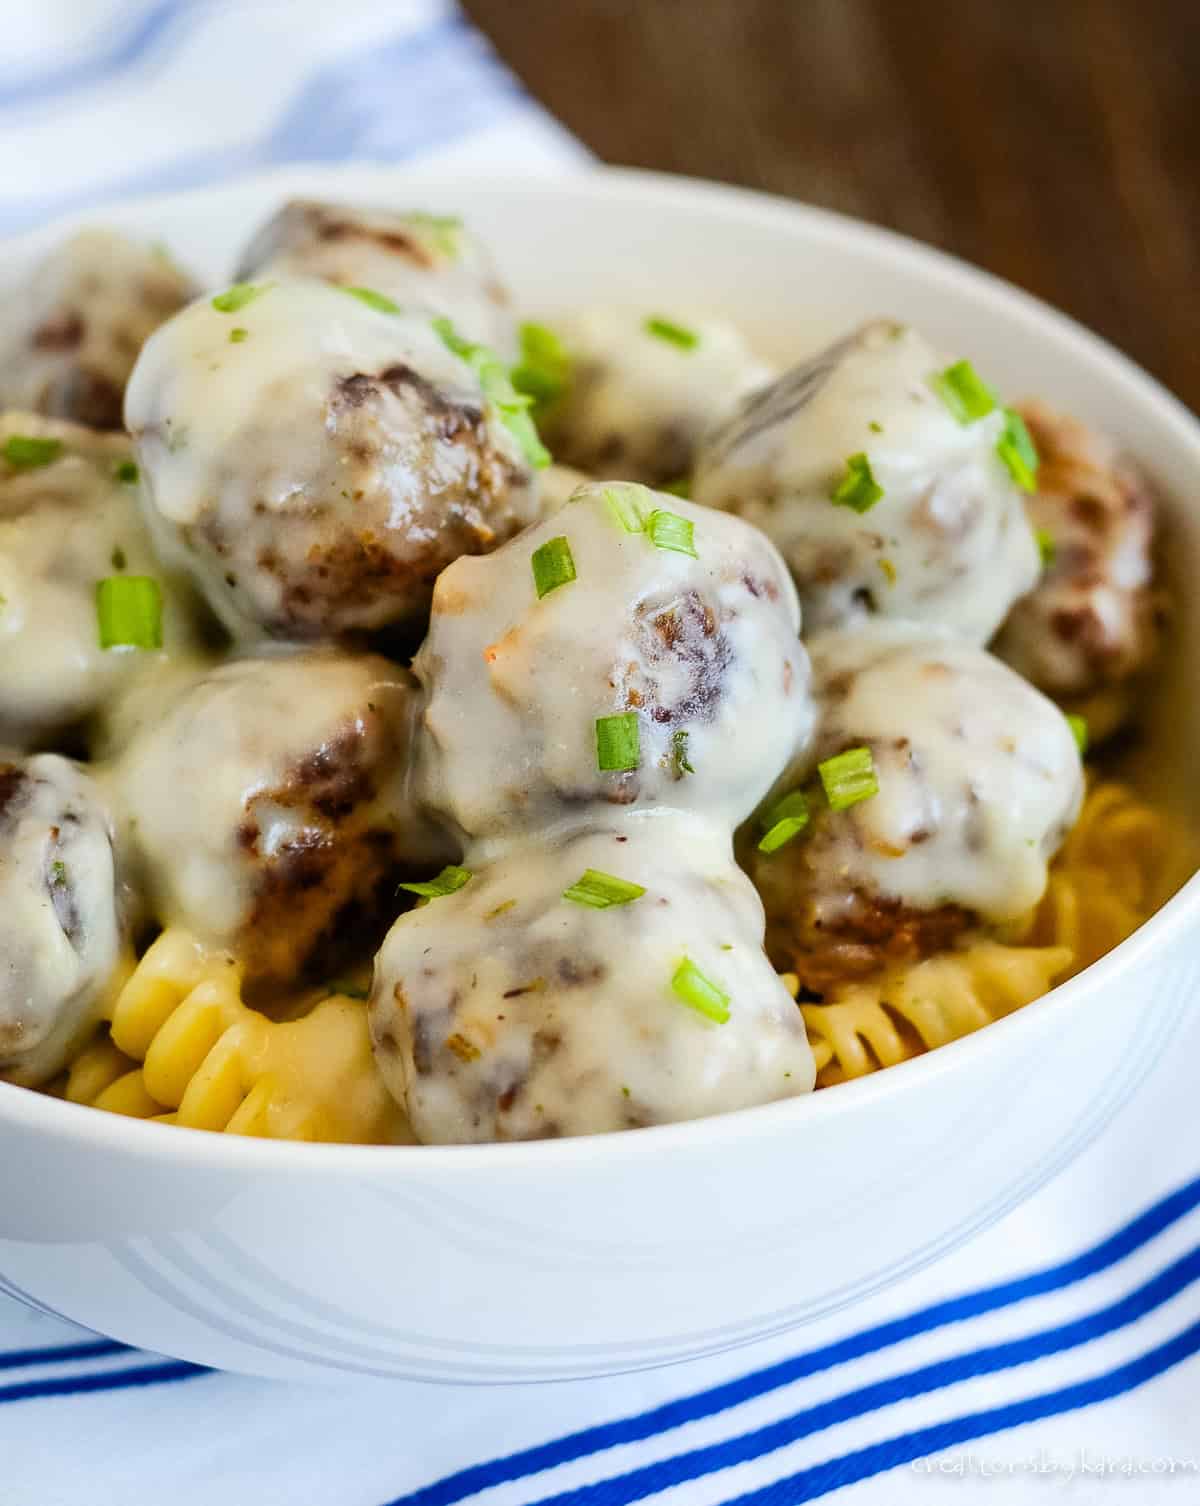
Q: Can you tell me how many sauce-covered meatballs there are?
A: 12